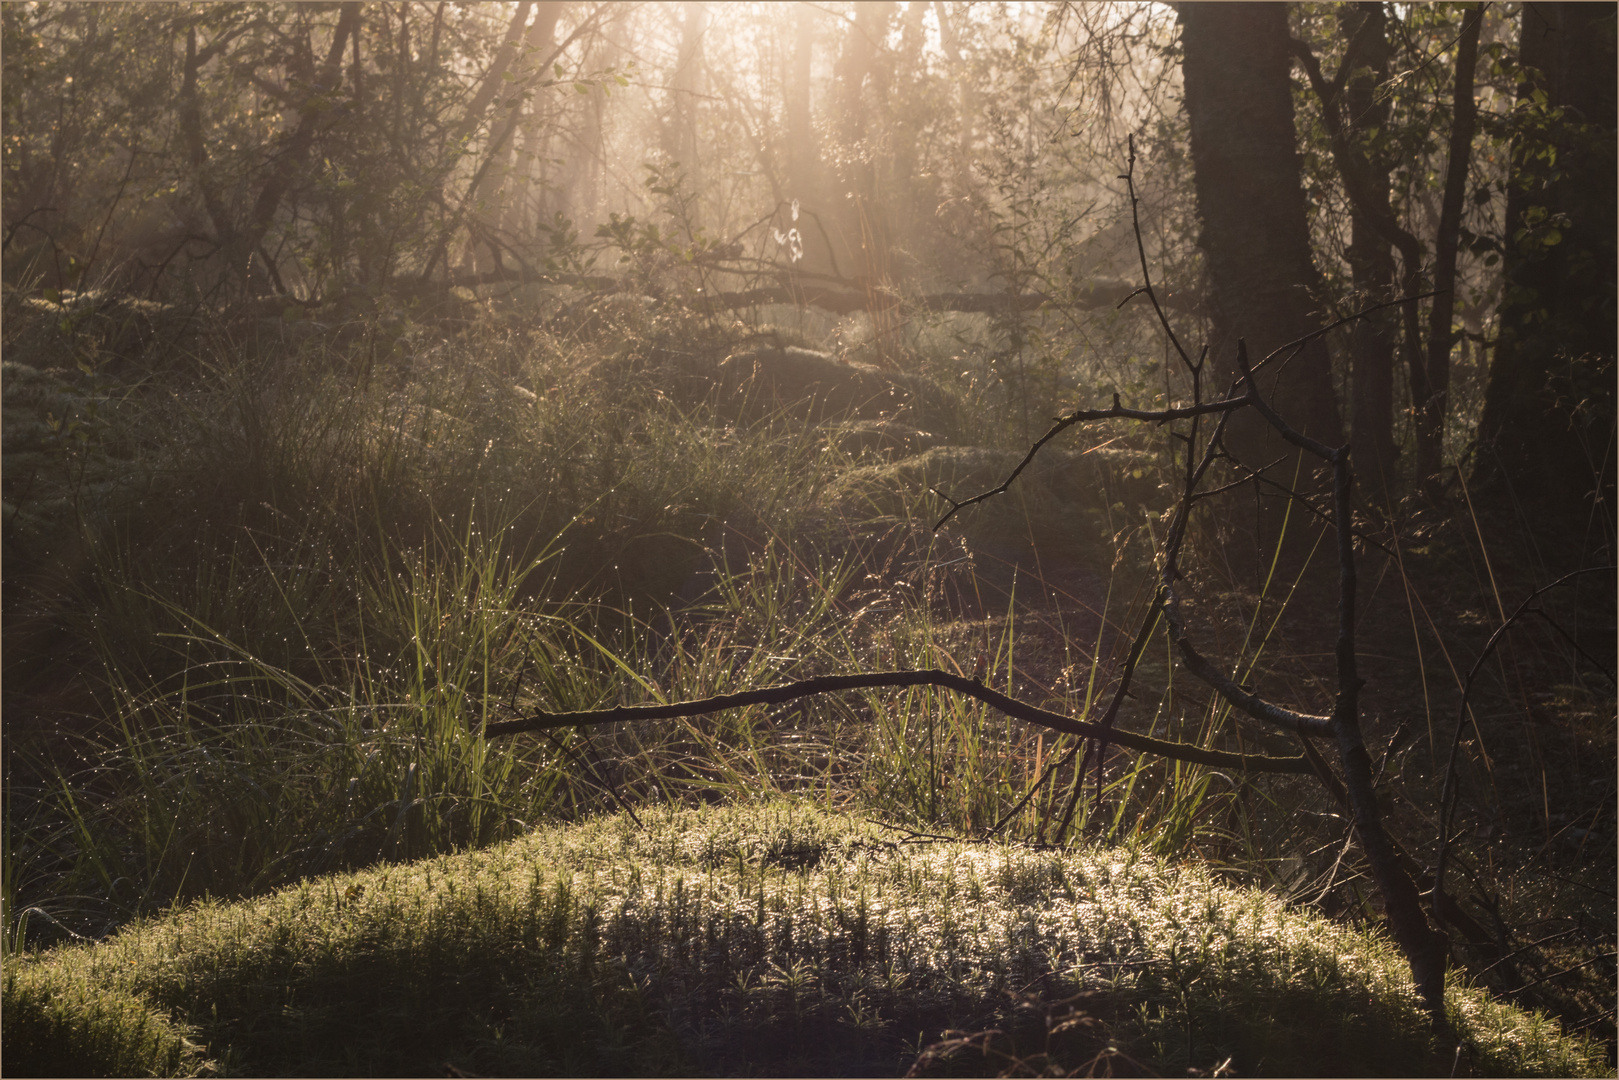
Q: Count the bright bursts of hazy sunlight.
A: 1